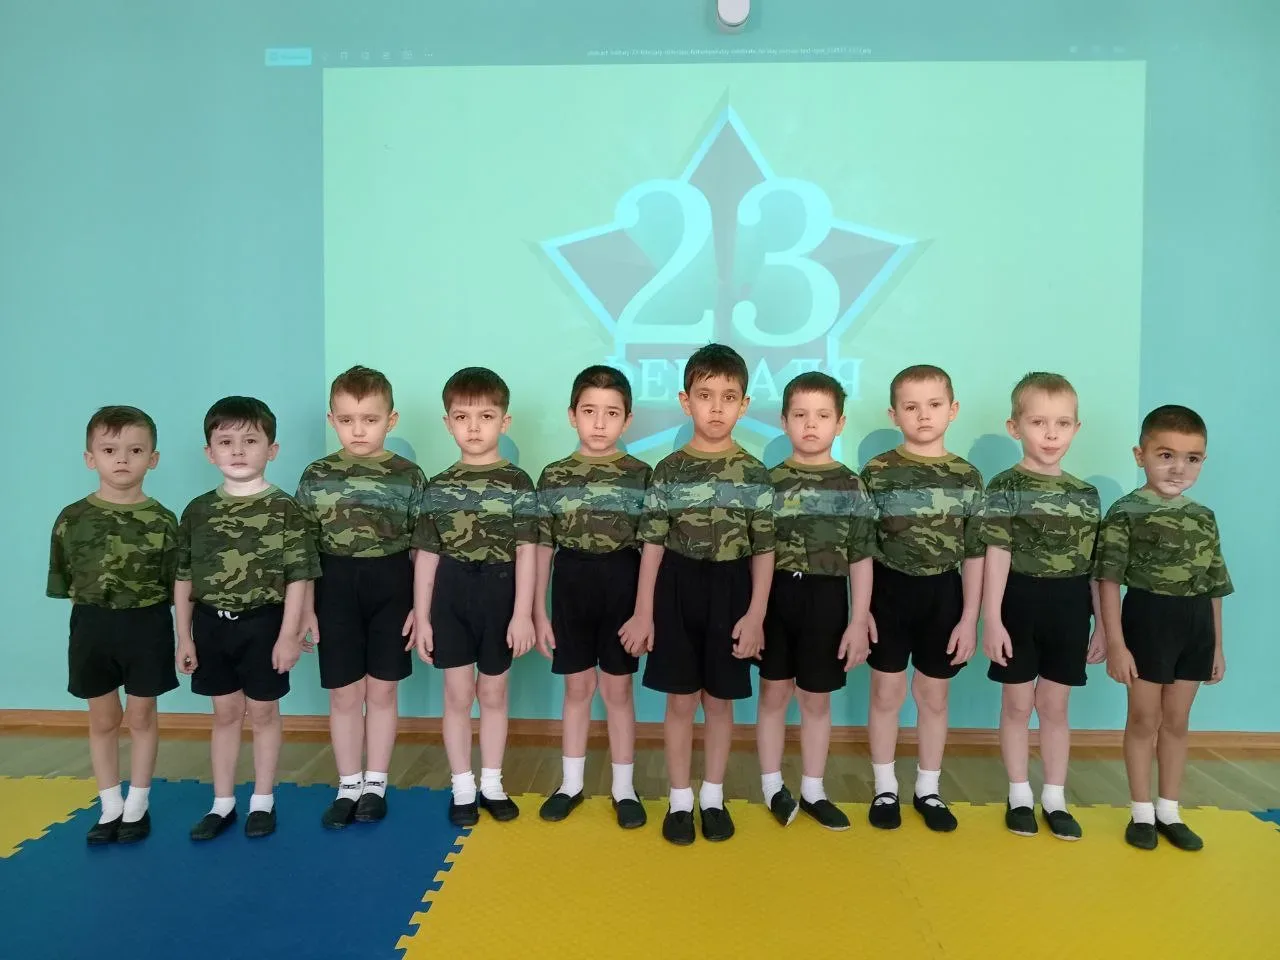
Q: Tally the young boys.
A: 10